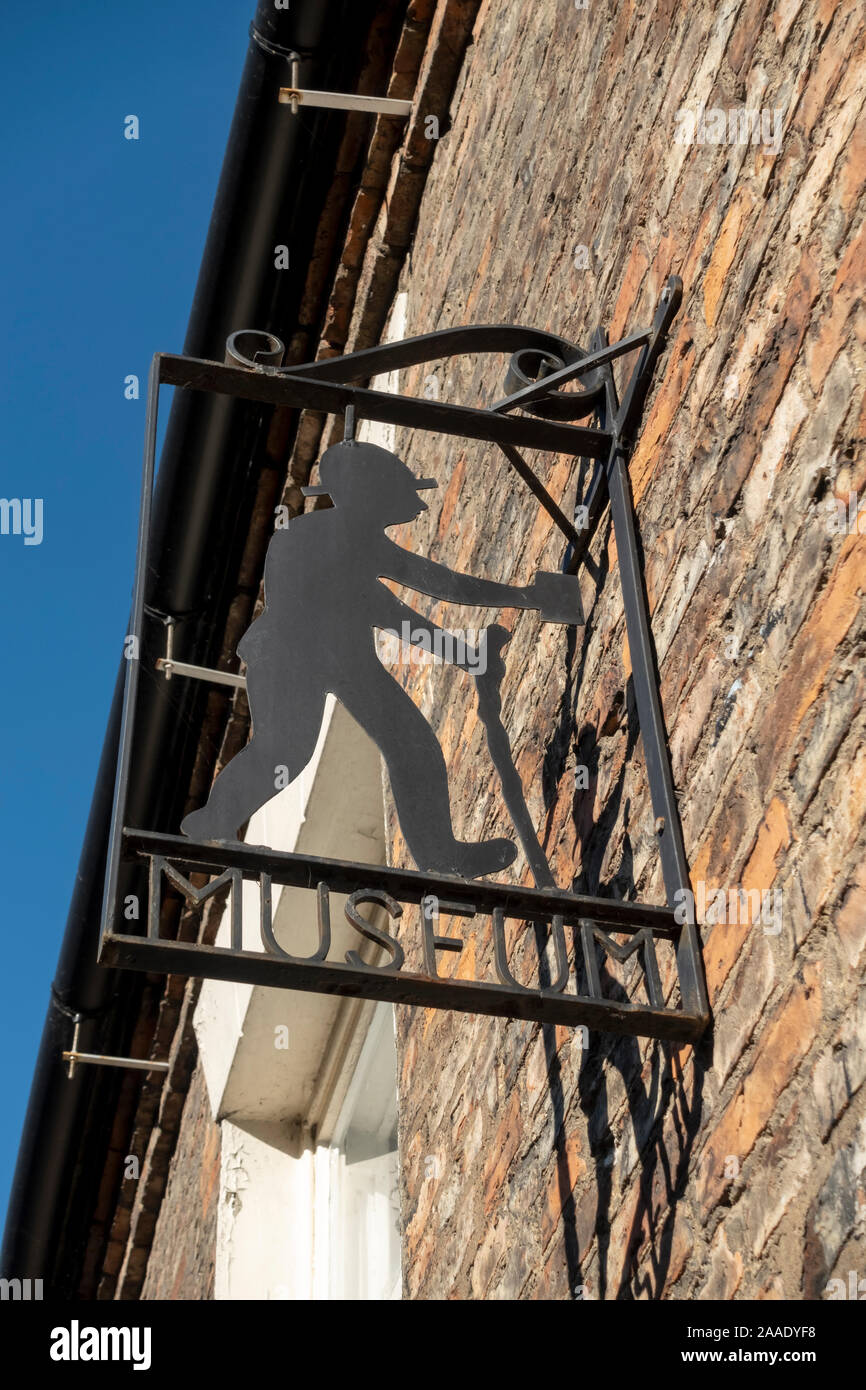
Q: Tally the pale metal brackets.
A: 3